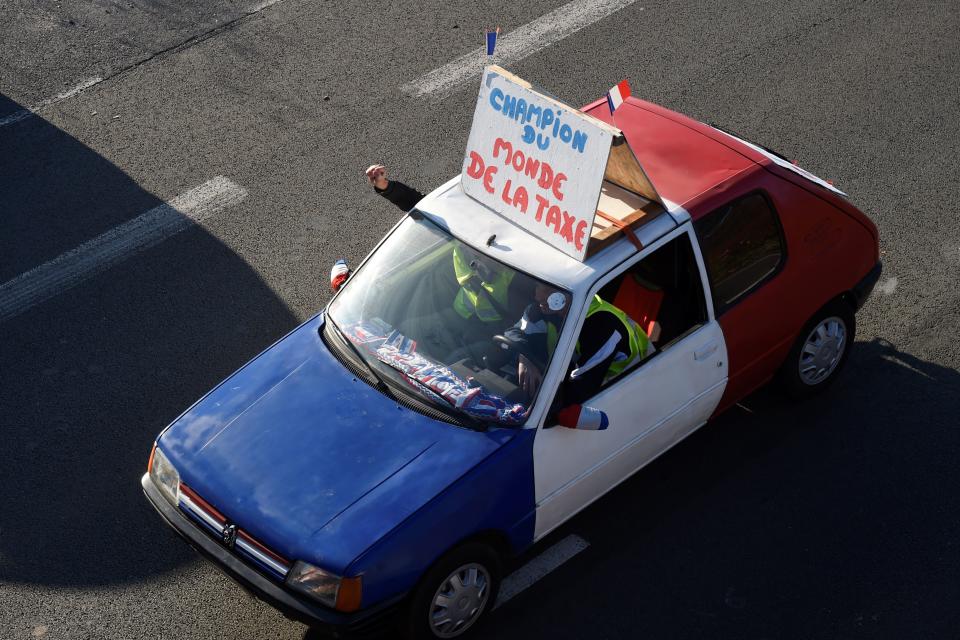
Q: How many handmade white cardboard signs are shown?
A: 1